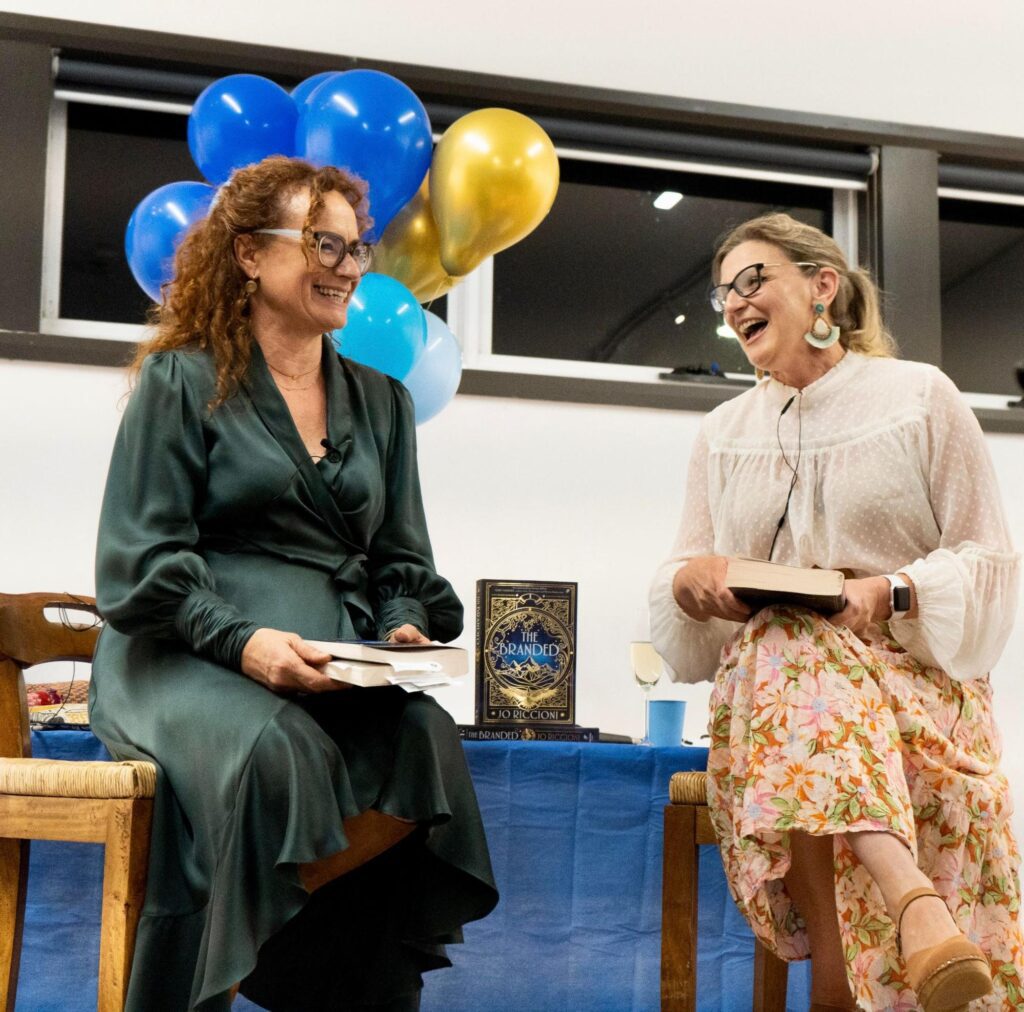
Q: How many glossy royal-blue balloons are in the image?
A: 4